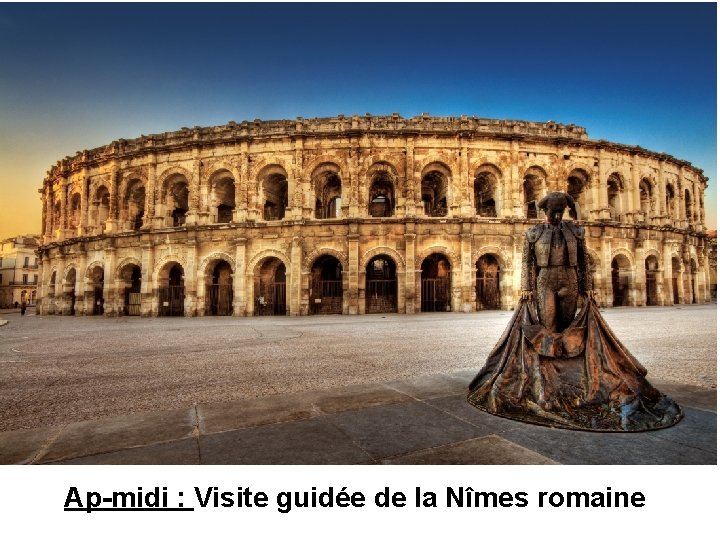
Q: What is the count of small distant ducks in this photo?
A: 0